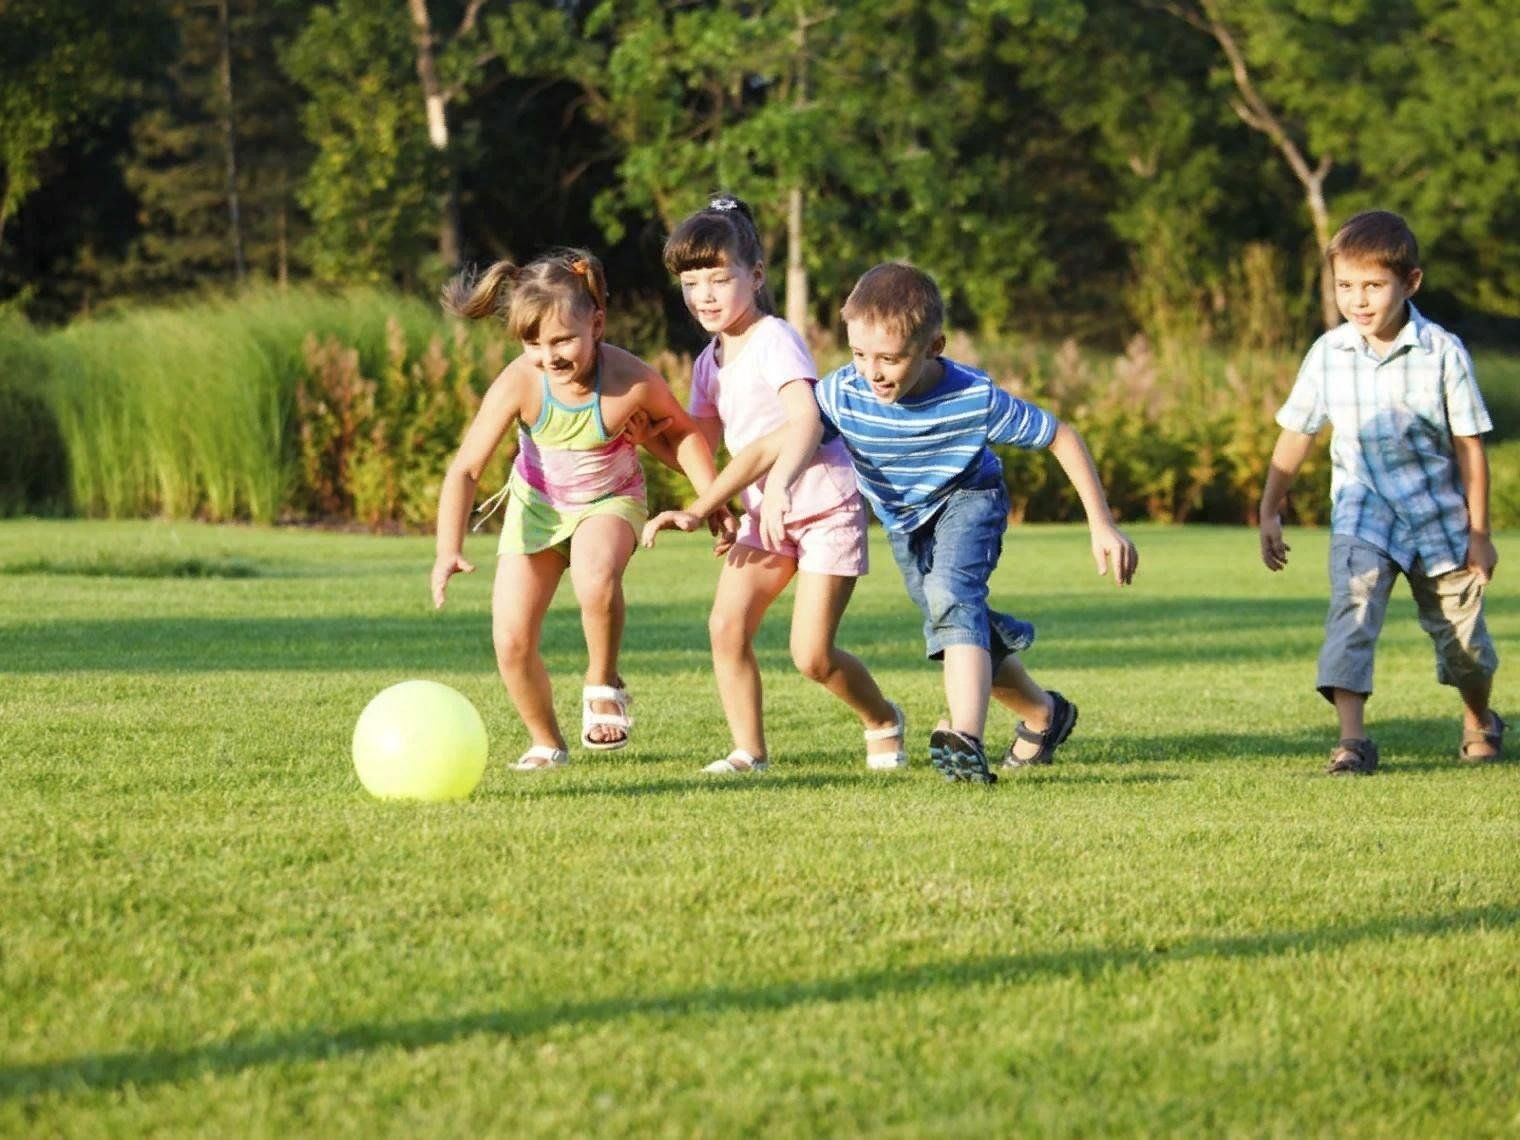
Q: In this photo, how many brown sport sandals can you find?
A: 2